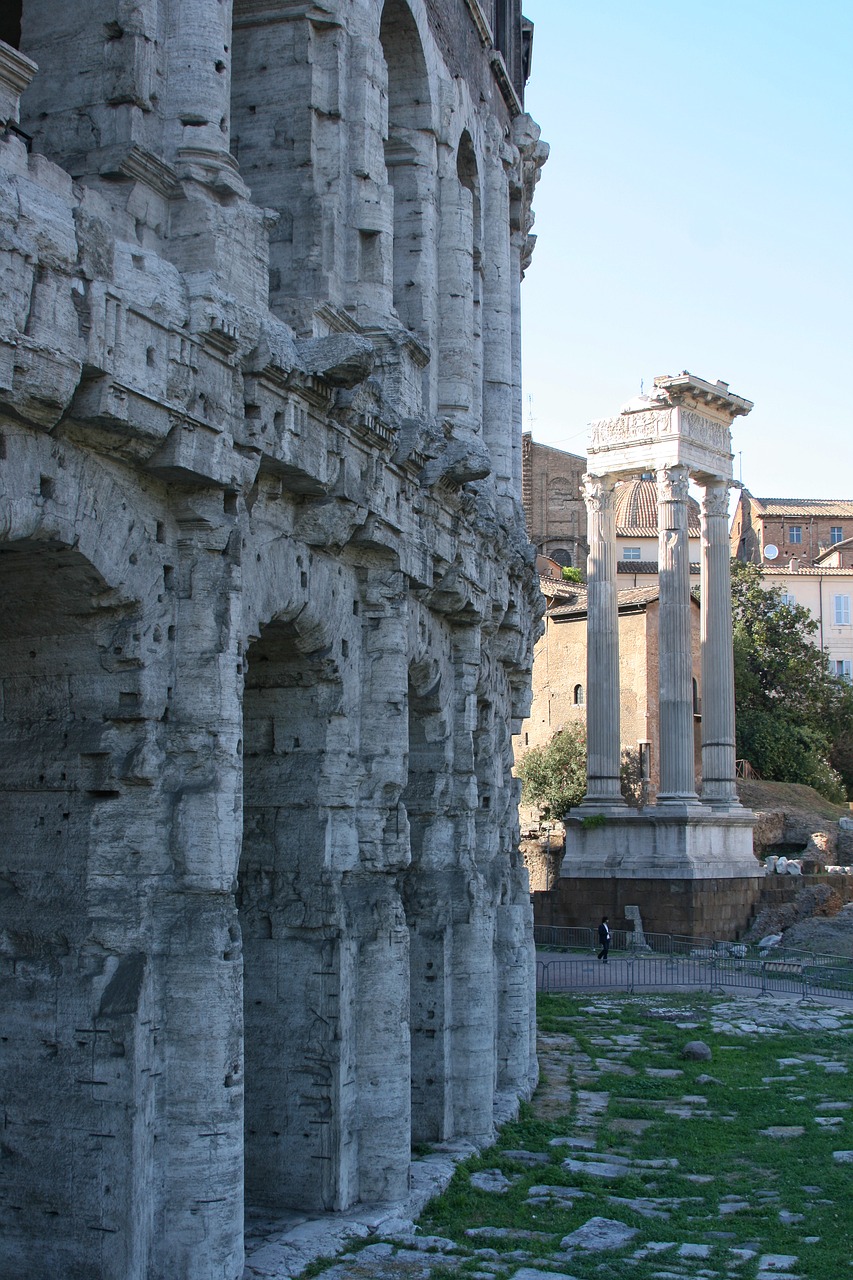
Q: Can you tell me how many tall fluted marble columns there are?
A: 3